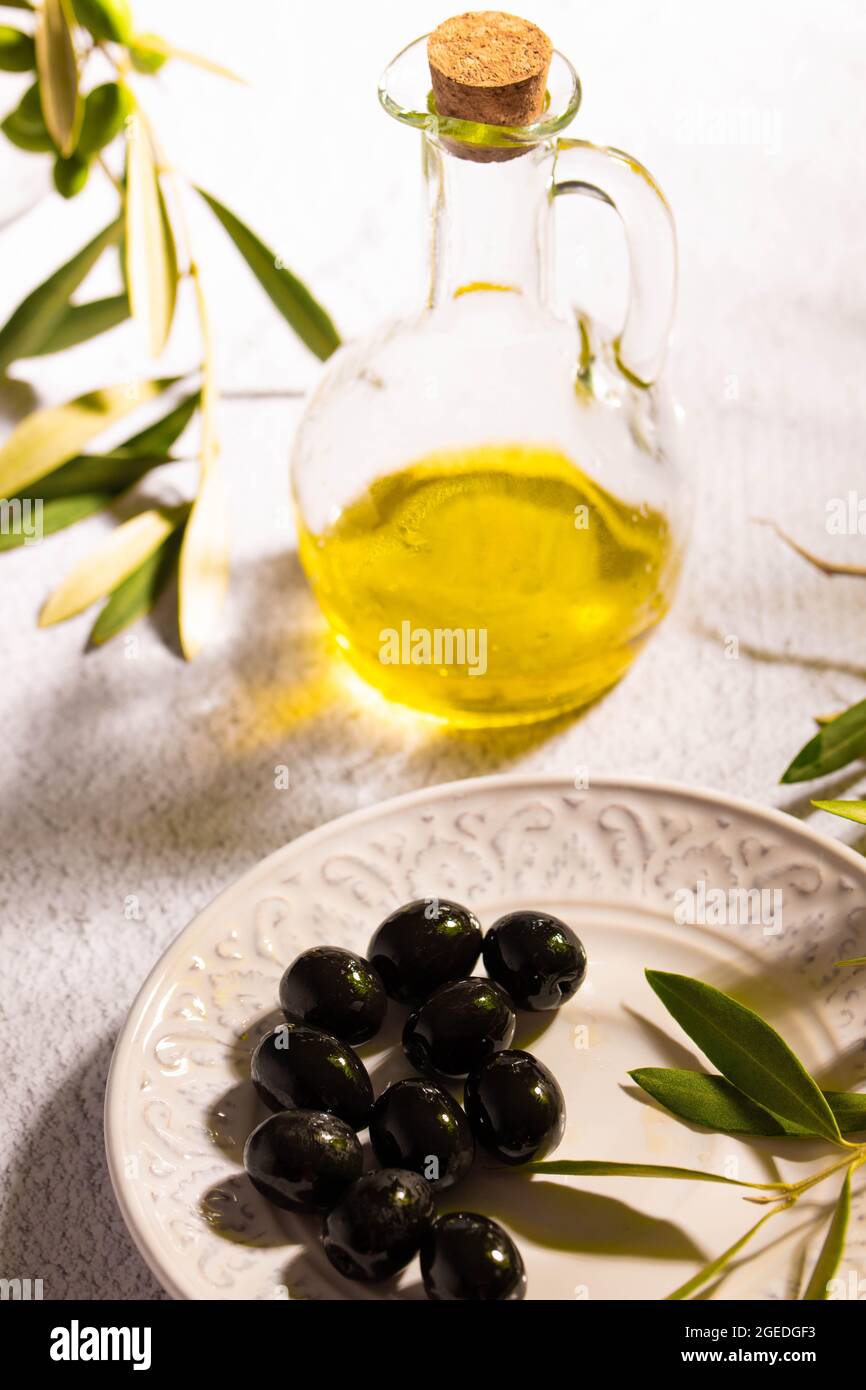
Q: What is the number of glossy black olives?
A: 10